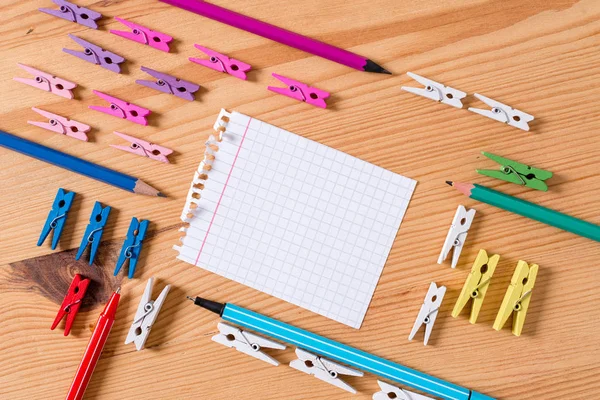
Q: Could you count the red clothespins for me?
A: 1